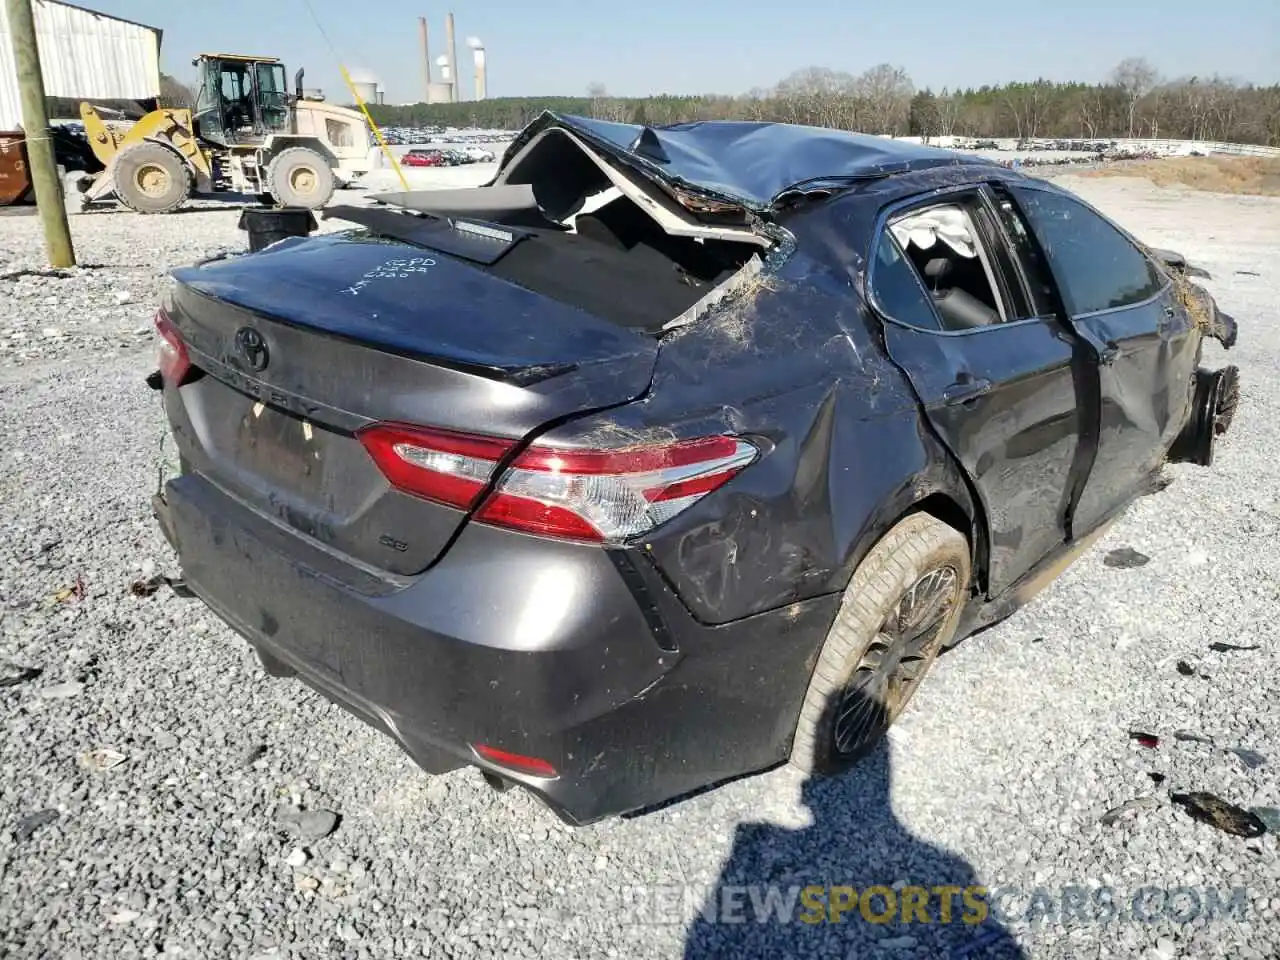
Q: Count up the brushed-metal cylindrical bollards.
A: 0